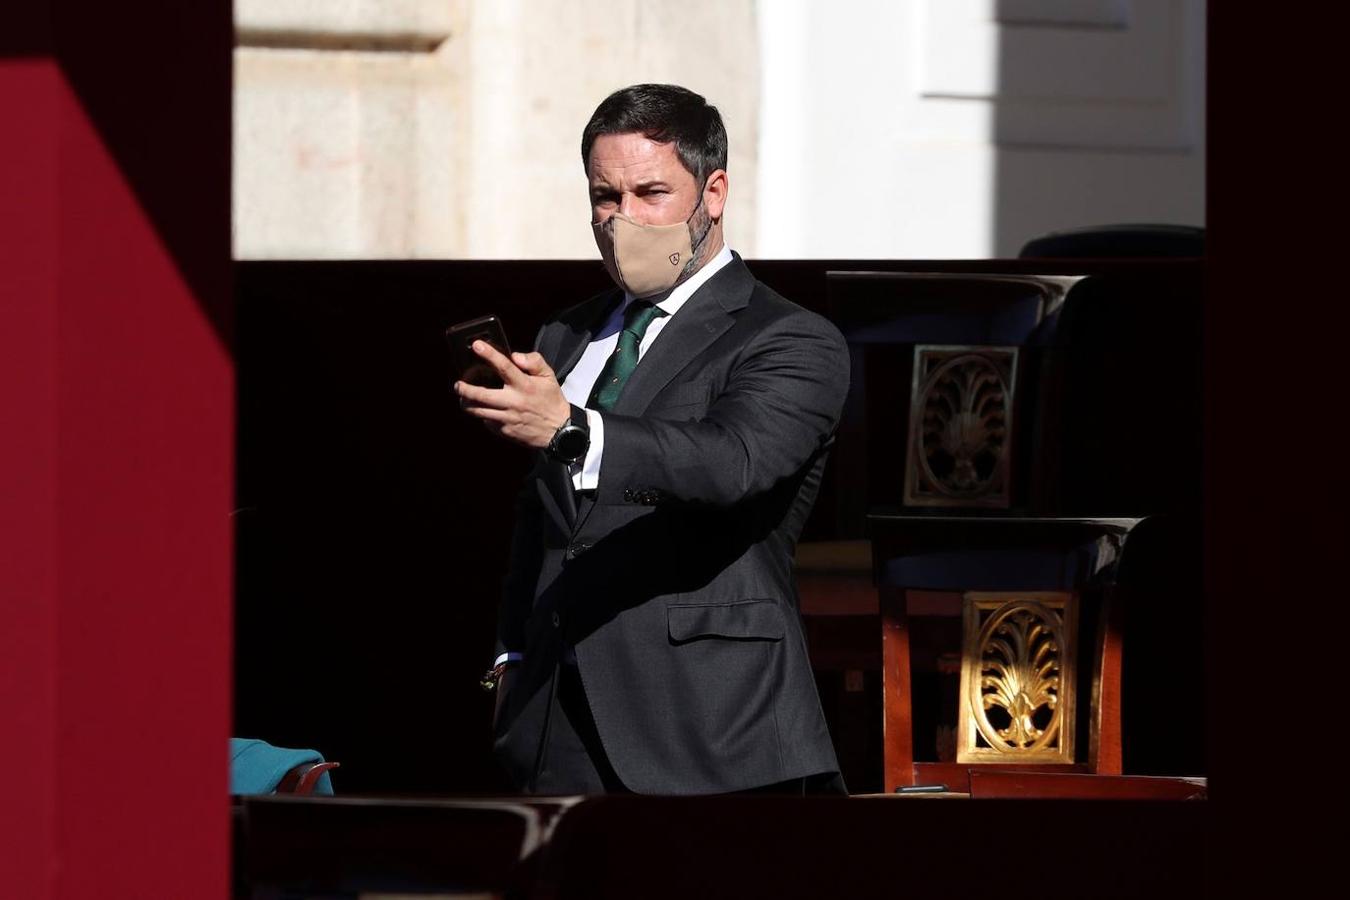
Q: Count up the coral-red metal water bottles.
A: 0